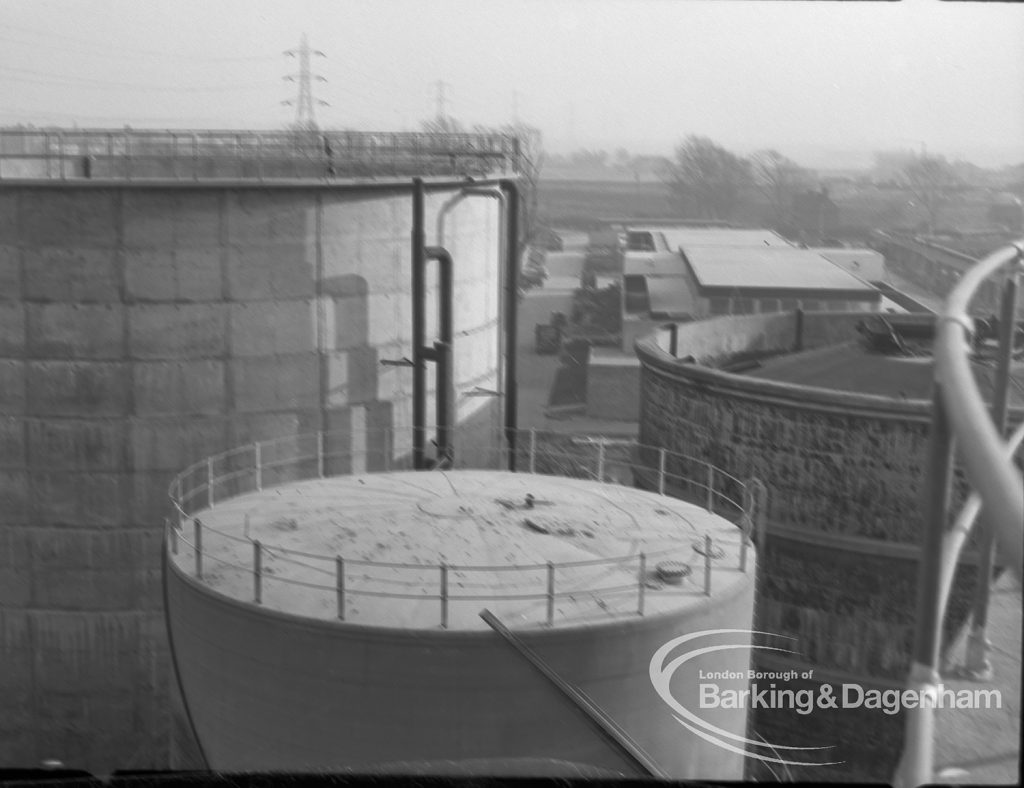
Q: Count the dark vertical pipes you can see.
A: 3